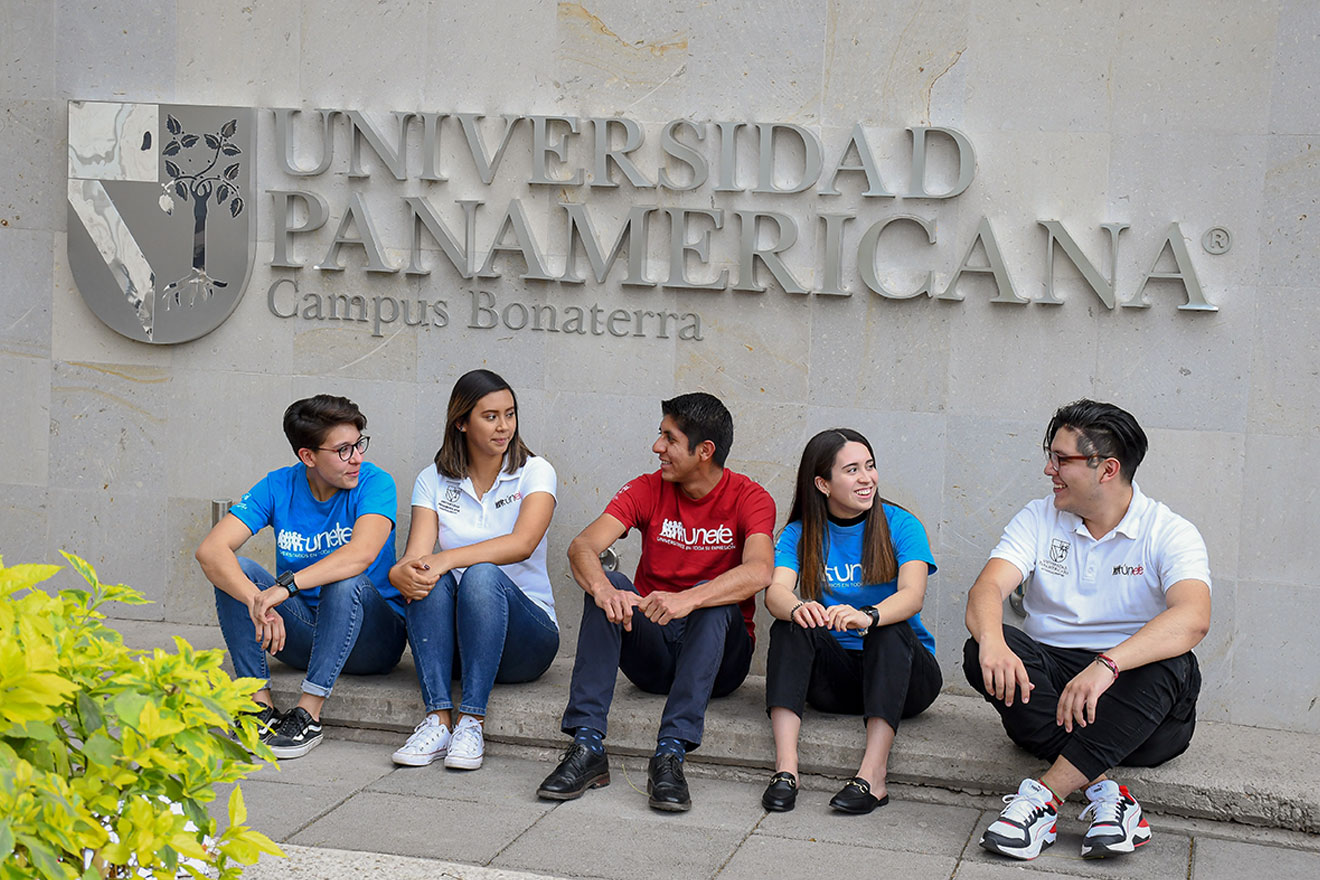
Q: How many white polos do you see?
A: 2